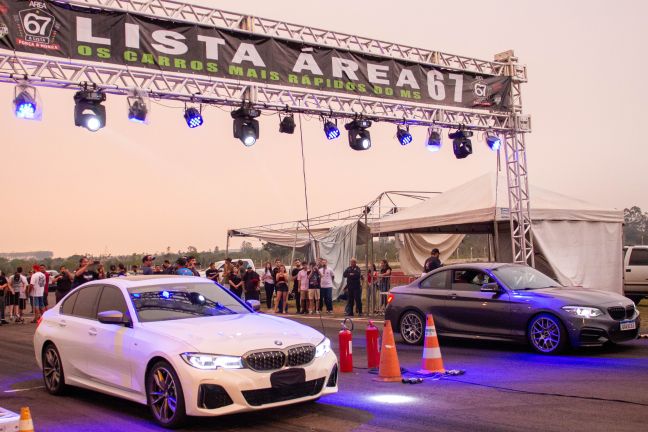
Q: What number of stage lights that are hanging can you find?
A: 12